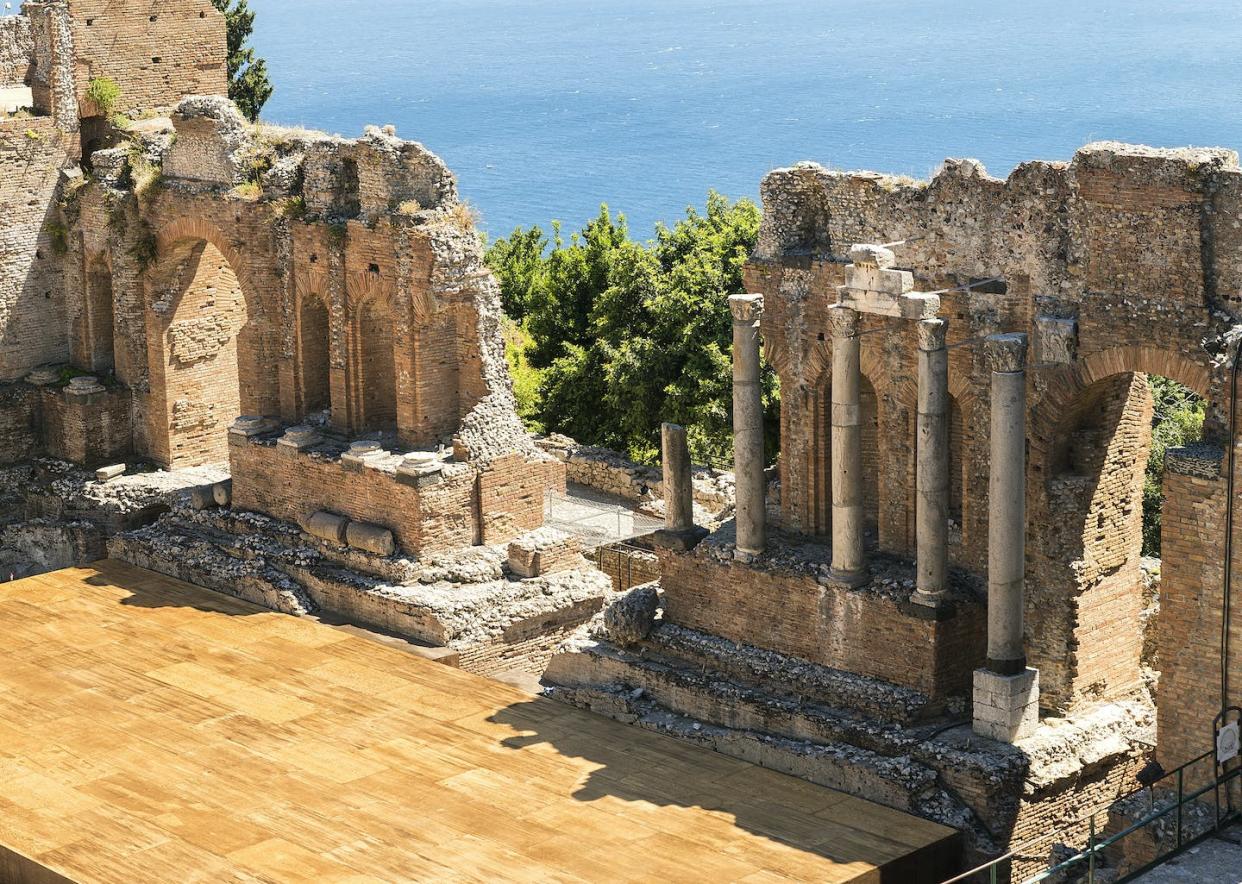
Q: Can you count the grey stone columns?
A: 5